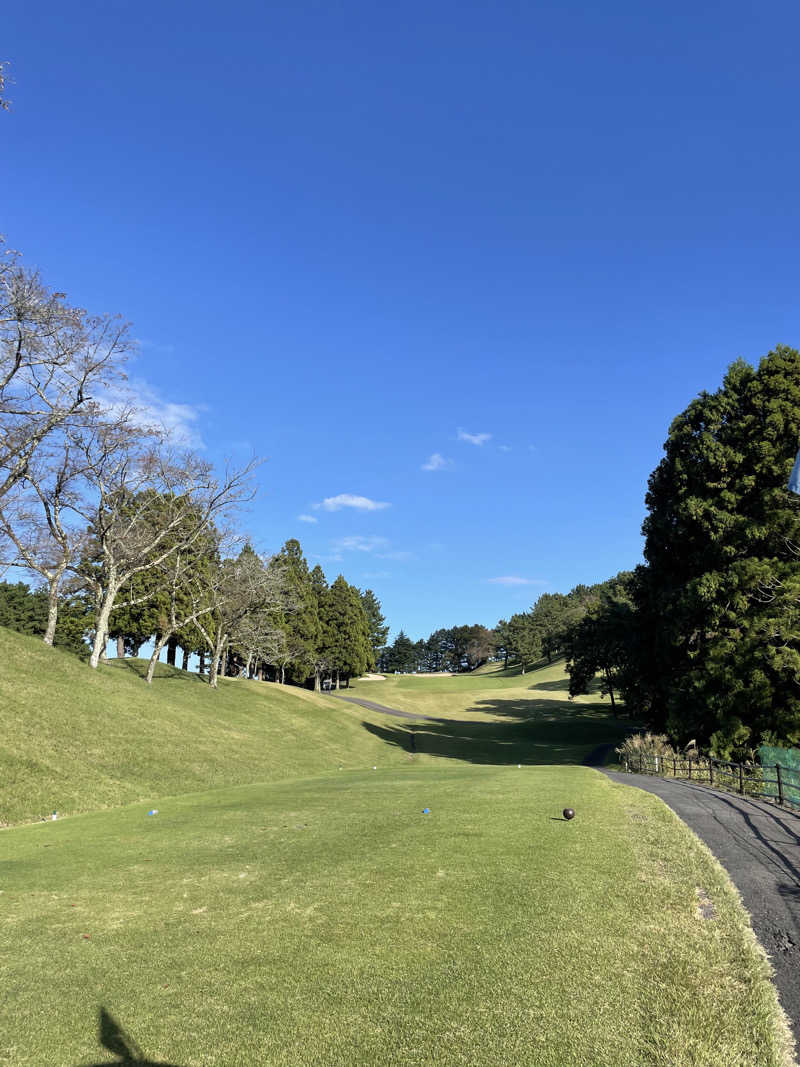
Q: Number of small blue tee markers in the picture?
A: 2